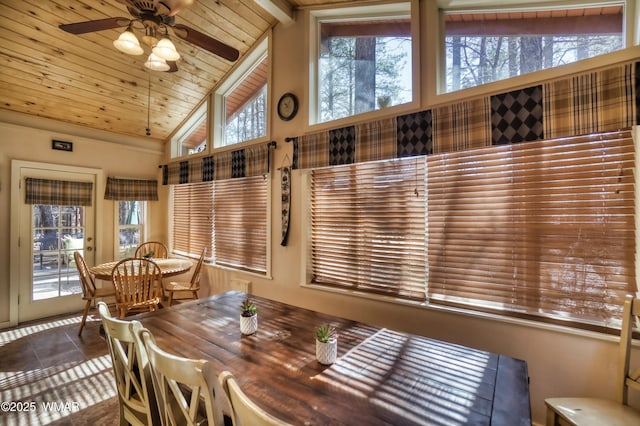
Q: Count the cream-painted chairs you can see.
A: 4